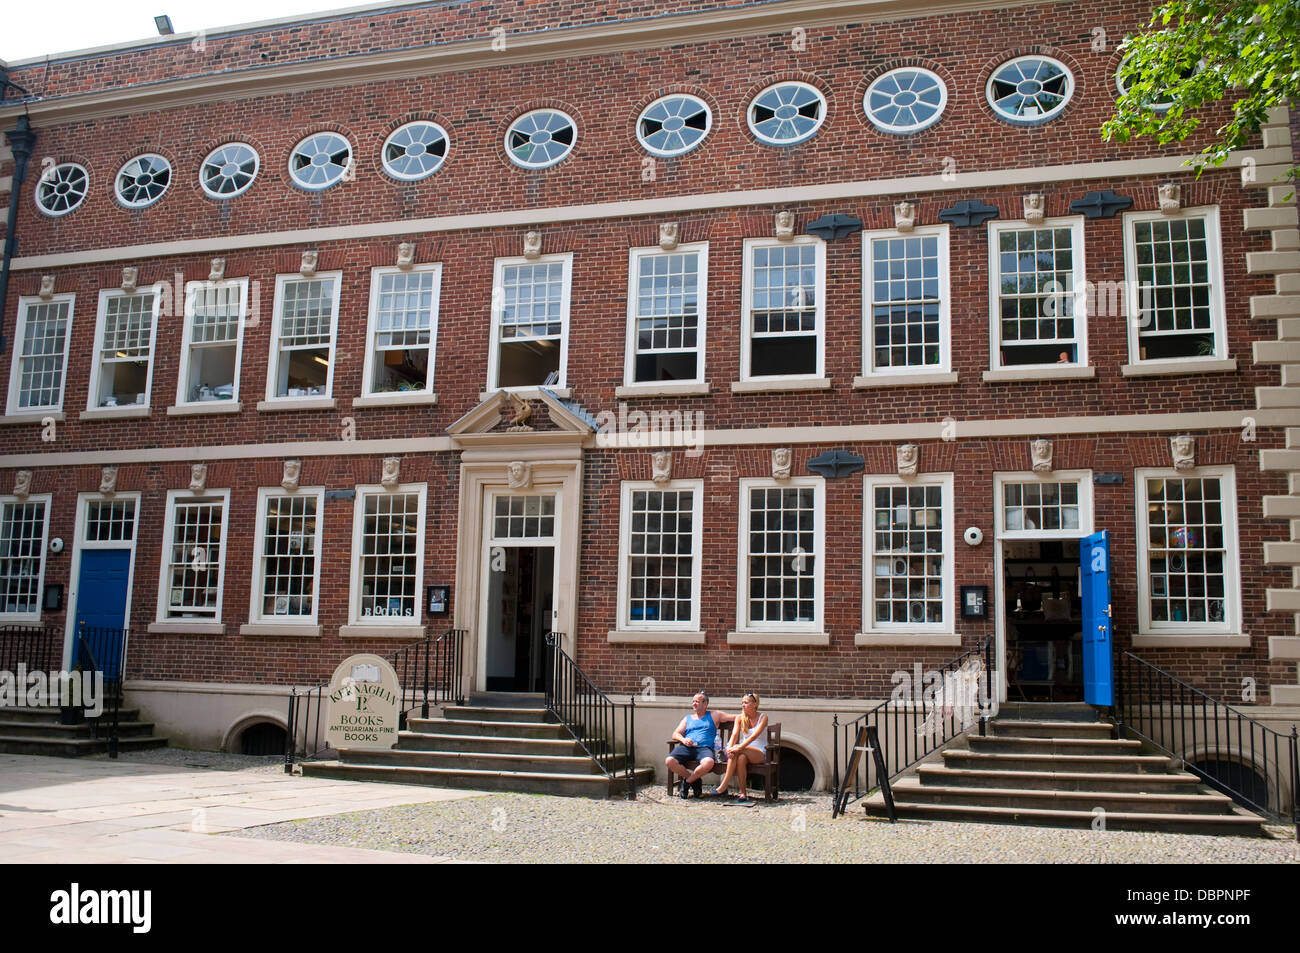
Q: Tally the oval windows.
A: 11